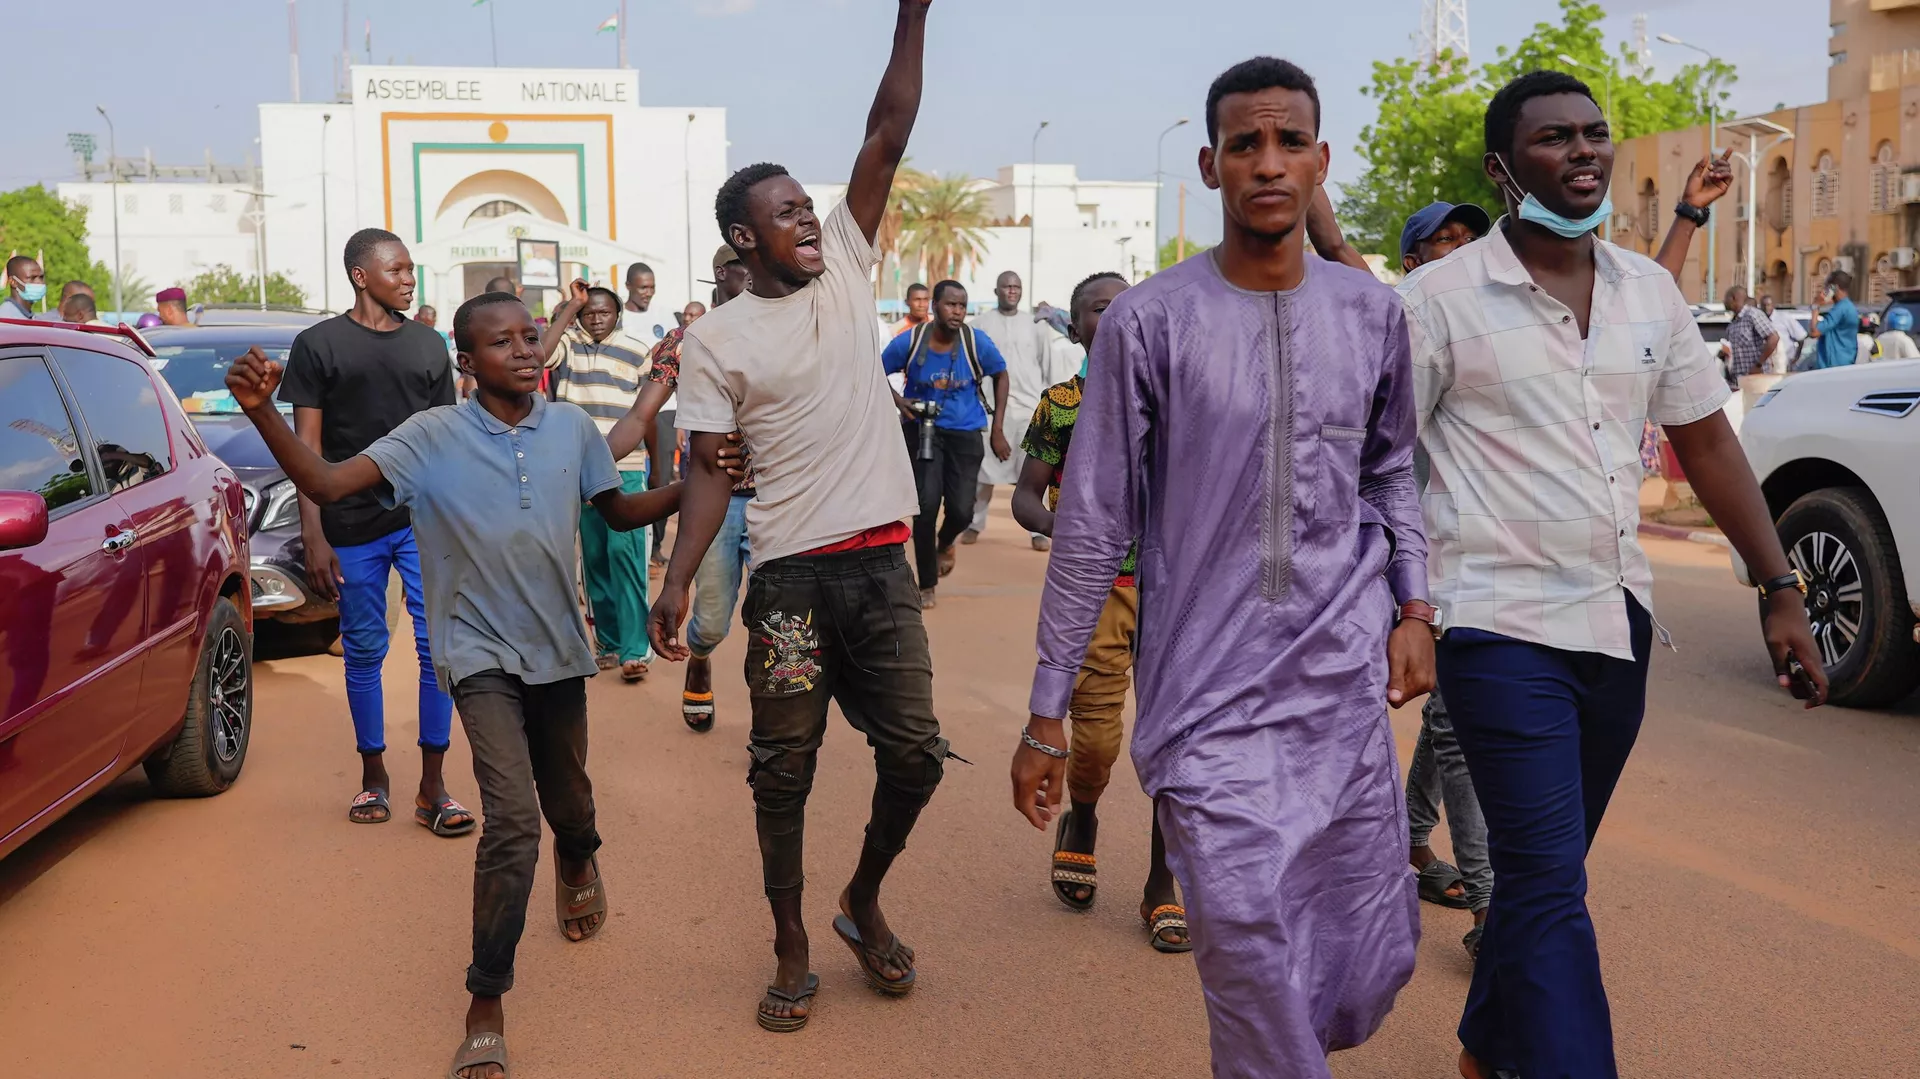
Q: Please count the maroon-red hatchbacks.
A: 1